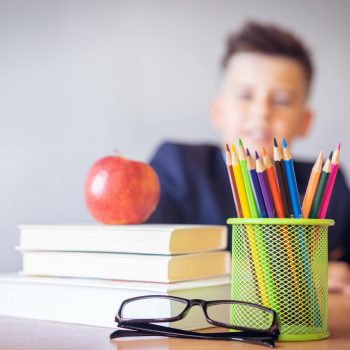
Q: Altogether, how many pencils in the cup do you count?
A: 11